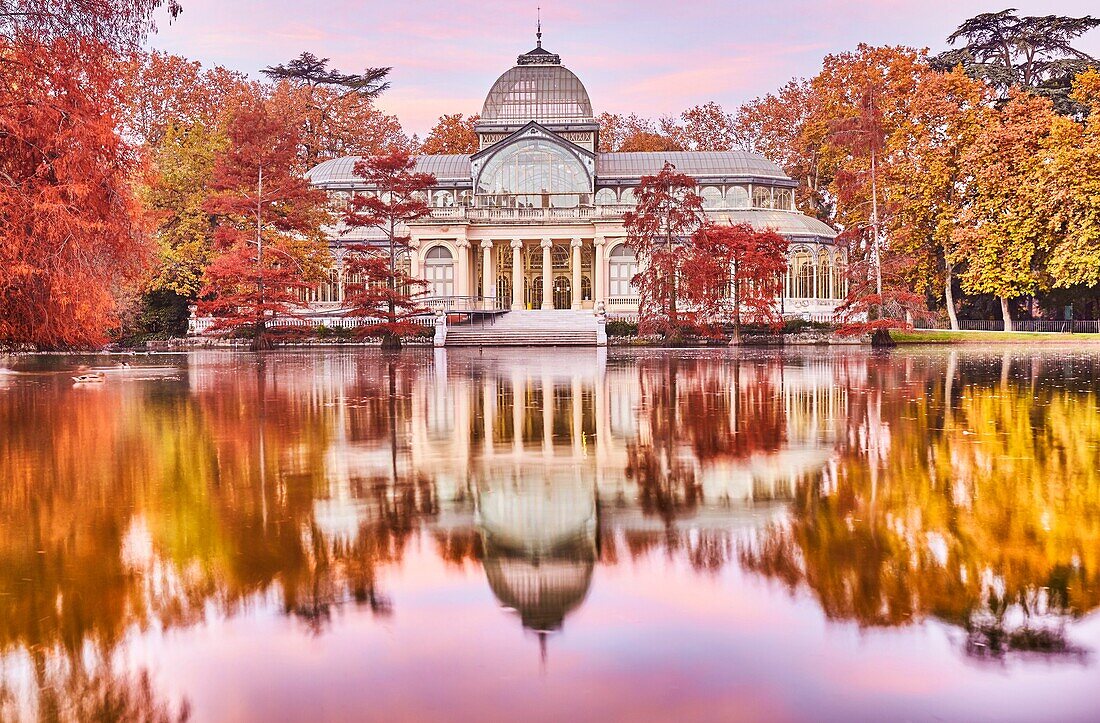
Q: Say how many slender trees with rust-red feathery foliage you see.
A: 5